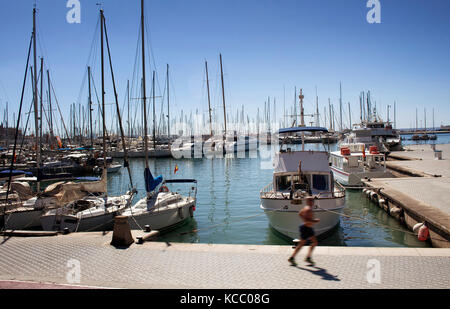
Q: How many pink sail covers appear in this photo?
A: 0